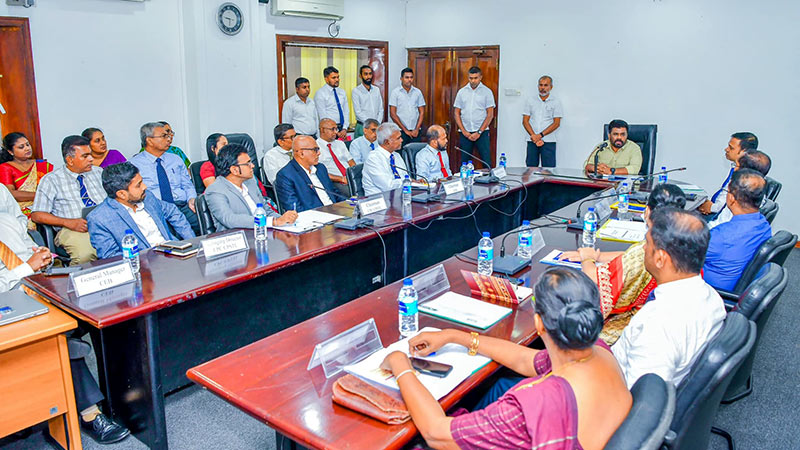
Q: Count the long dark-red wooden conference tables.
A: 2